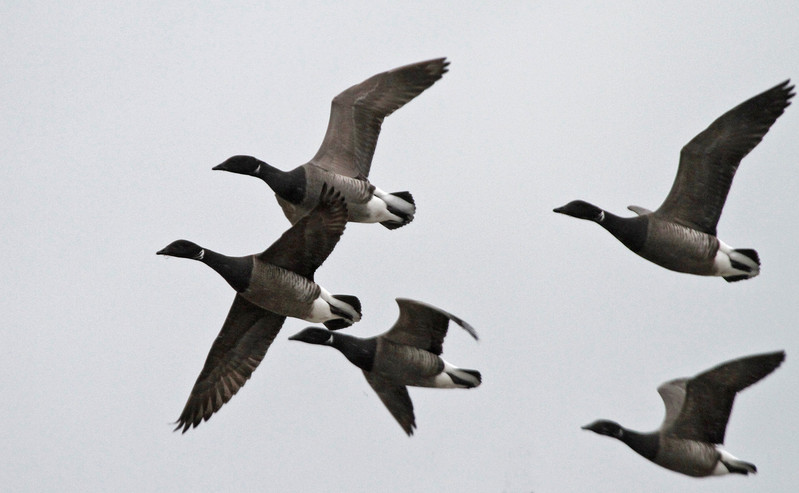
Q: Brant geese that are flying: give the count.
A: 5